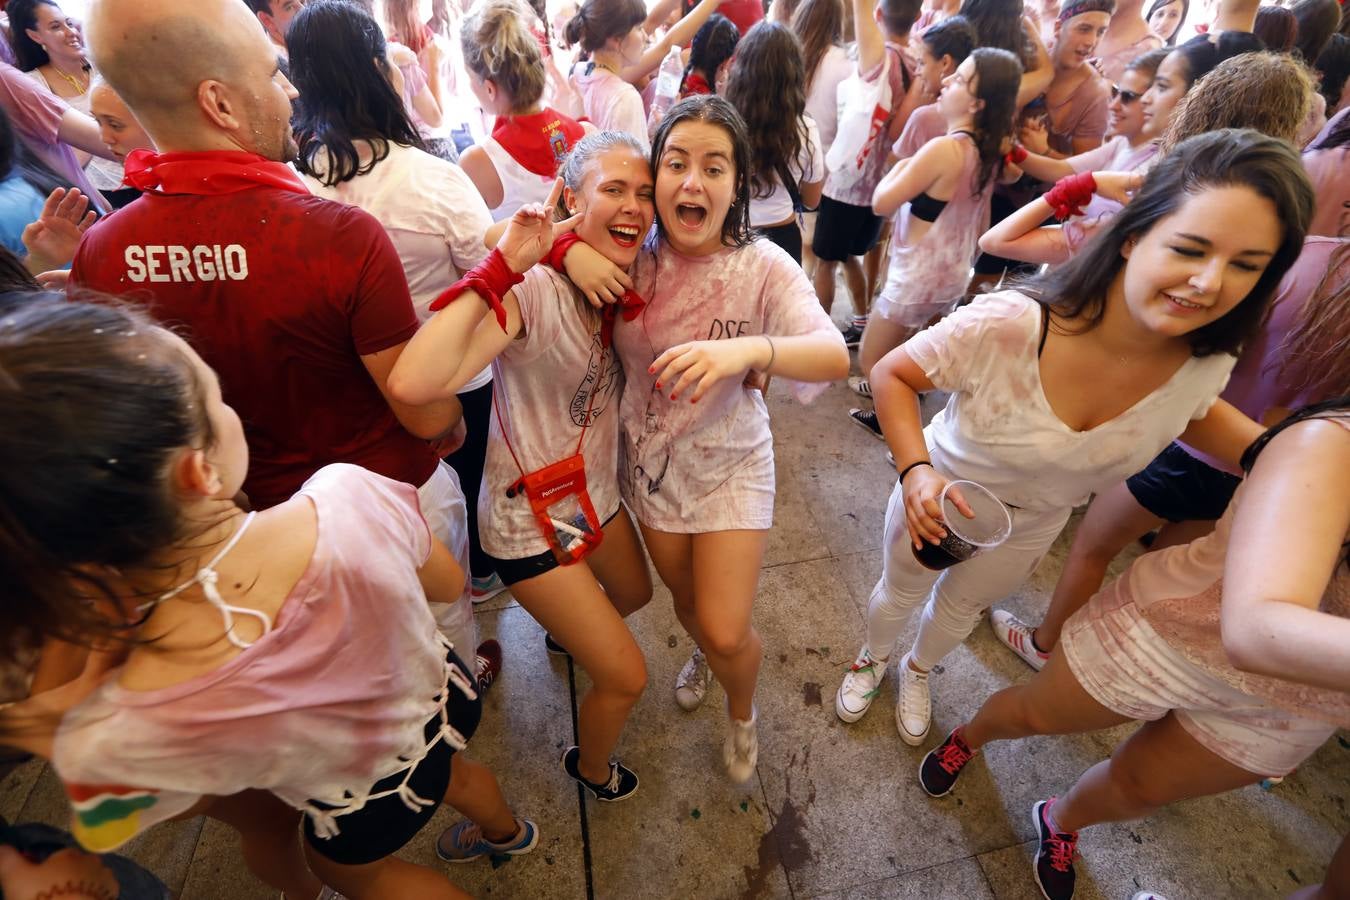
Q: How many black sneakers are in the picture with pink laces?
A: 2